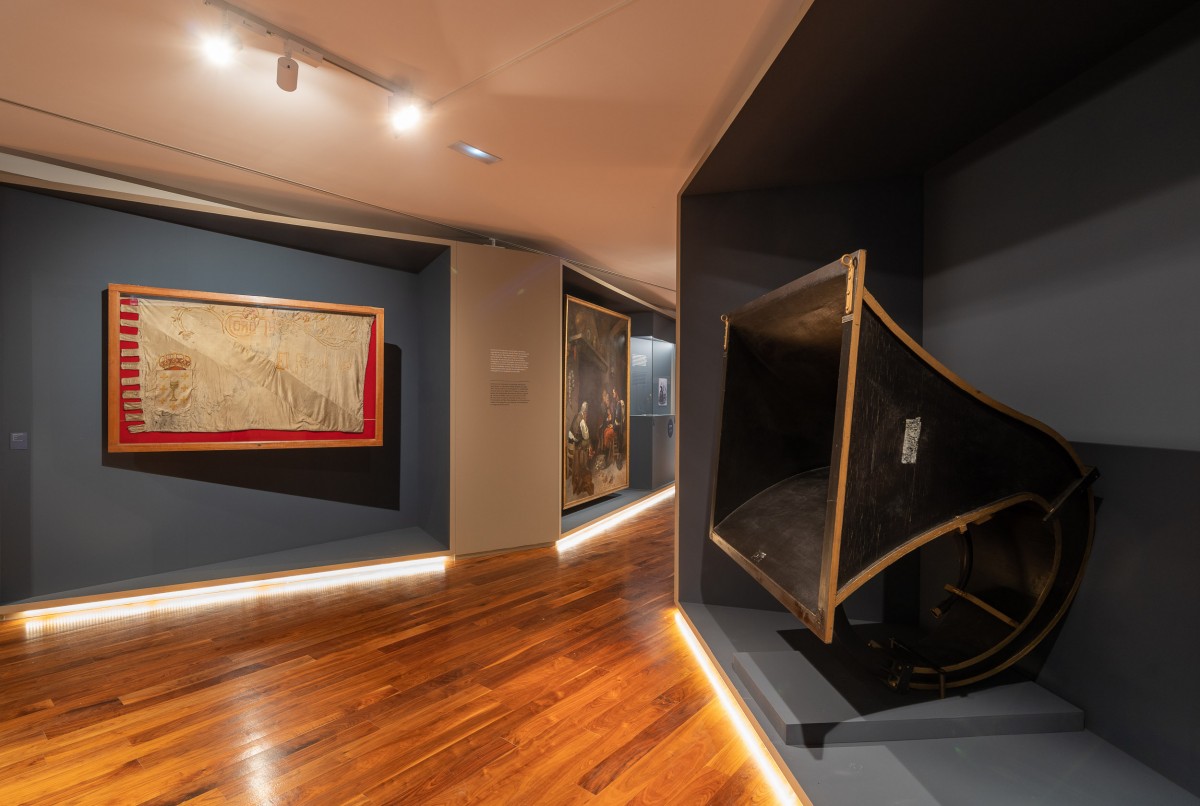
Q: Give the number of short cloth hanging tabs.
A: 10